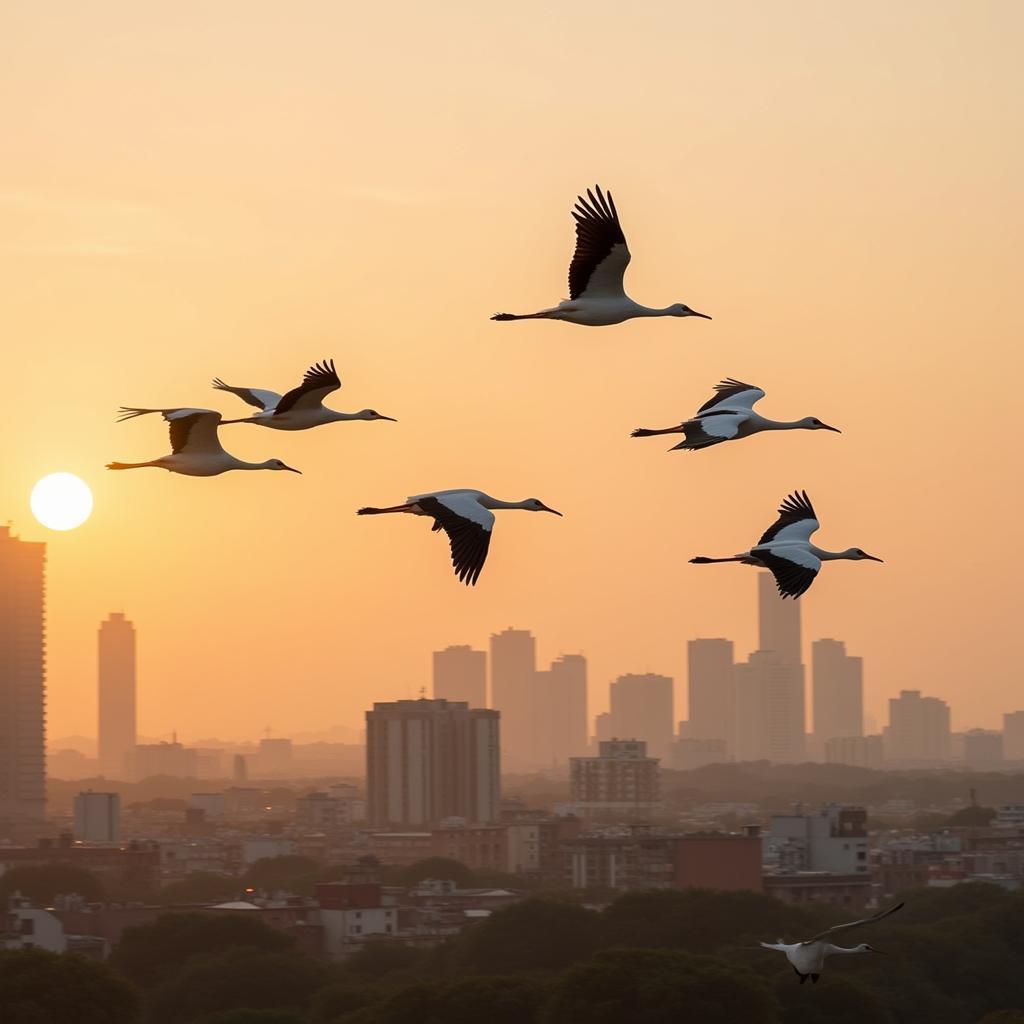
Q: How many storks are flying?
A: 7